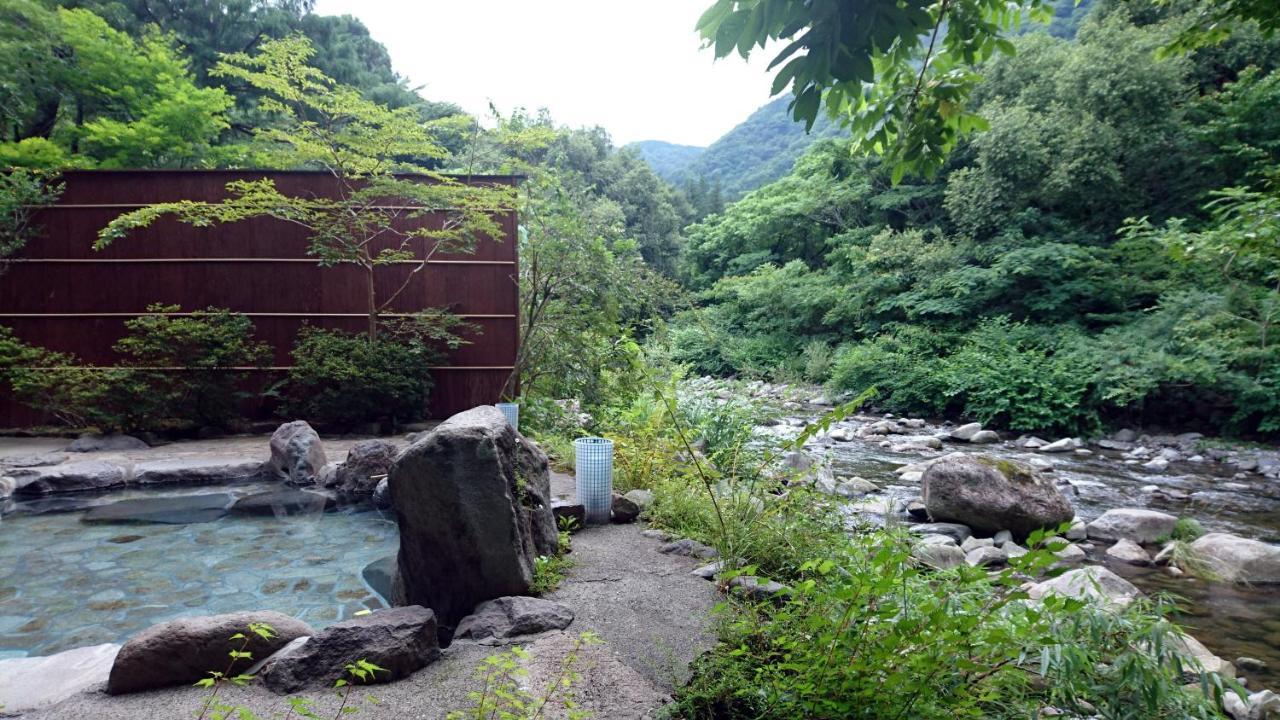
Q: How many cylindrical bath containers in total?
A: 2